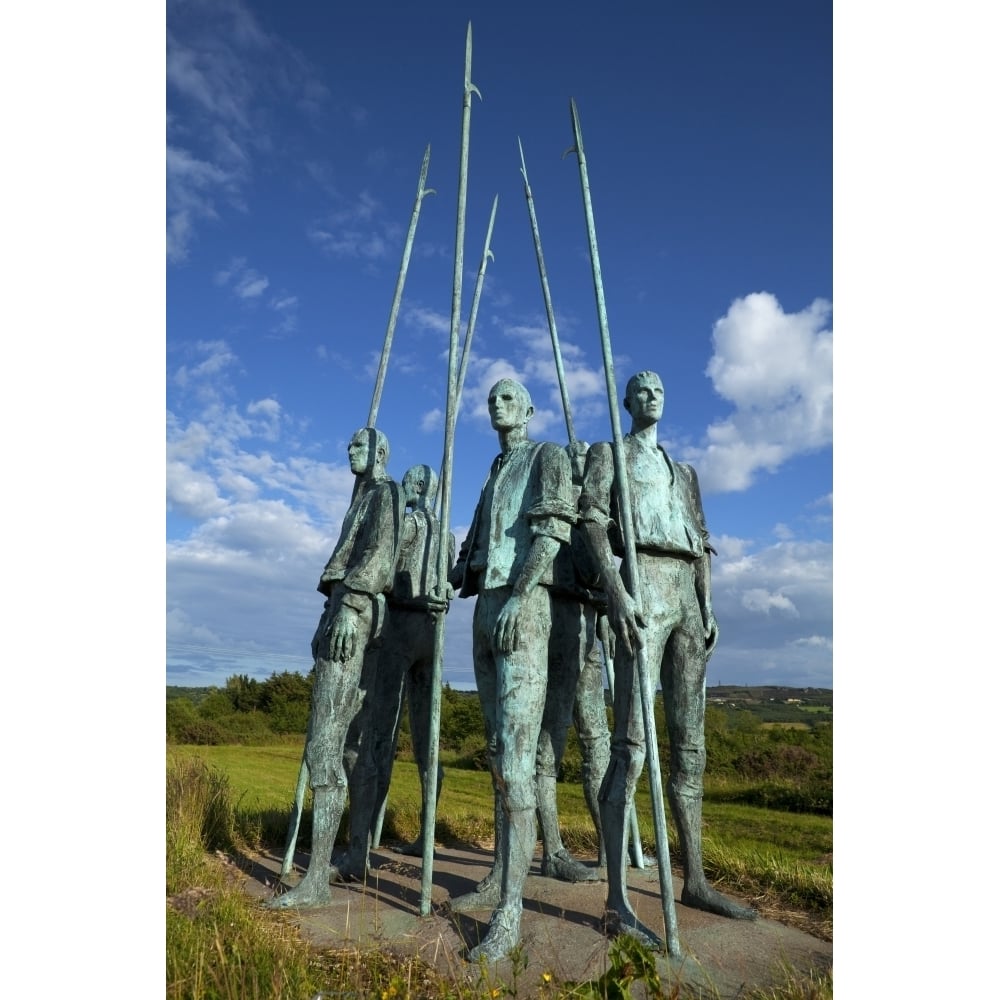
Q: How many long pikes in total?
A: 5